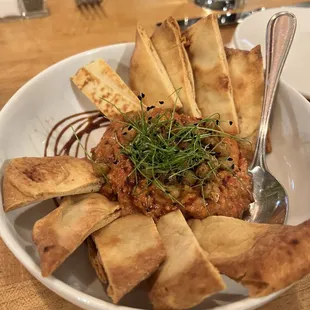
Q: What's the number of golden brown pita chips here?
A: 10